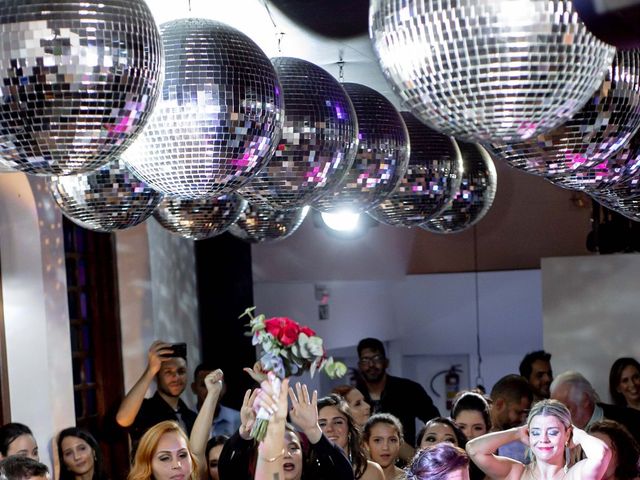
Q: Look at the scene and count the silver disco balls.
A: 13